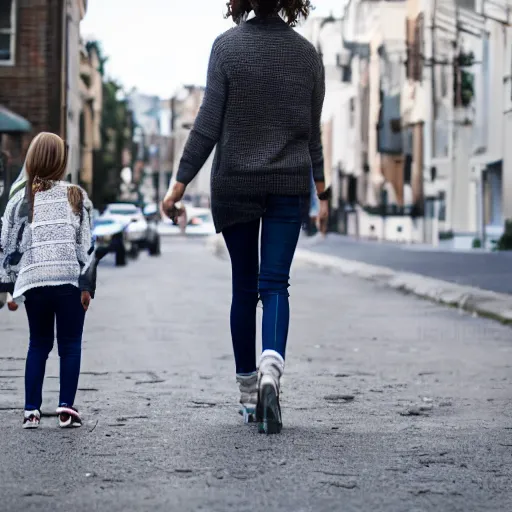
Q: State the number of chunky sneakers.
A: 2